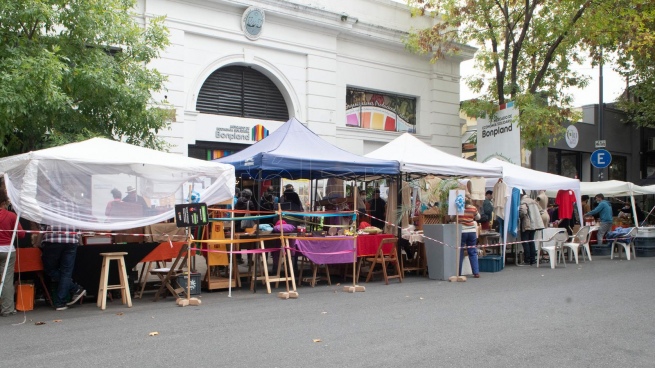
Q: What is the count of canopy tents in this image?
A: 5